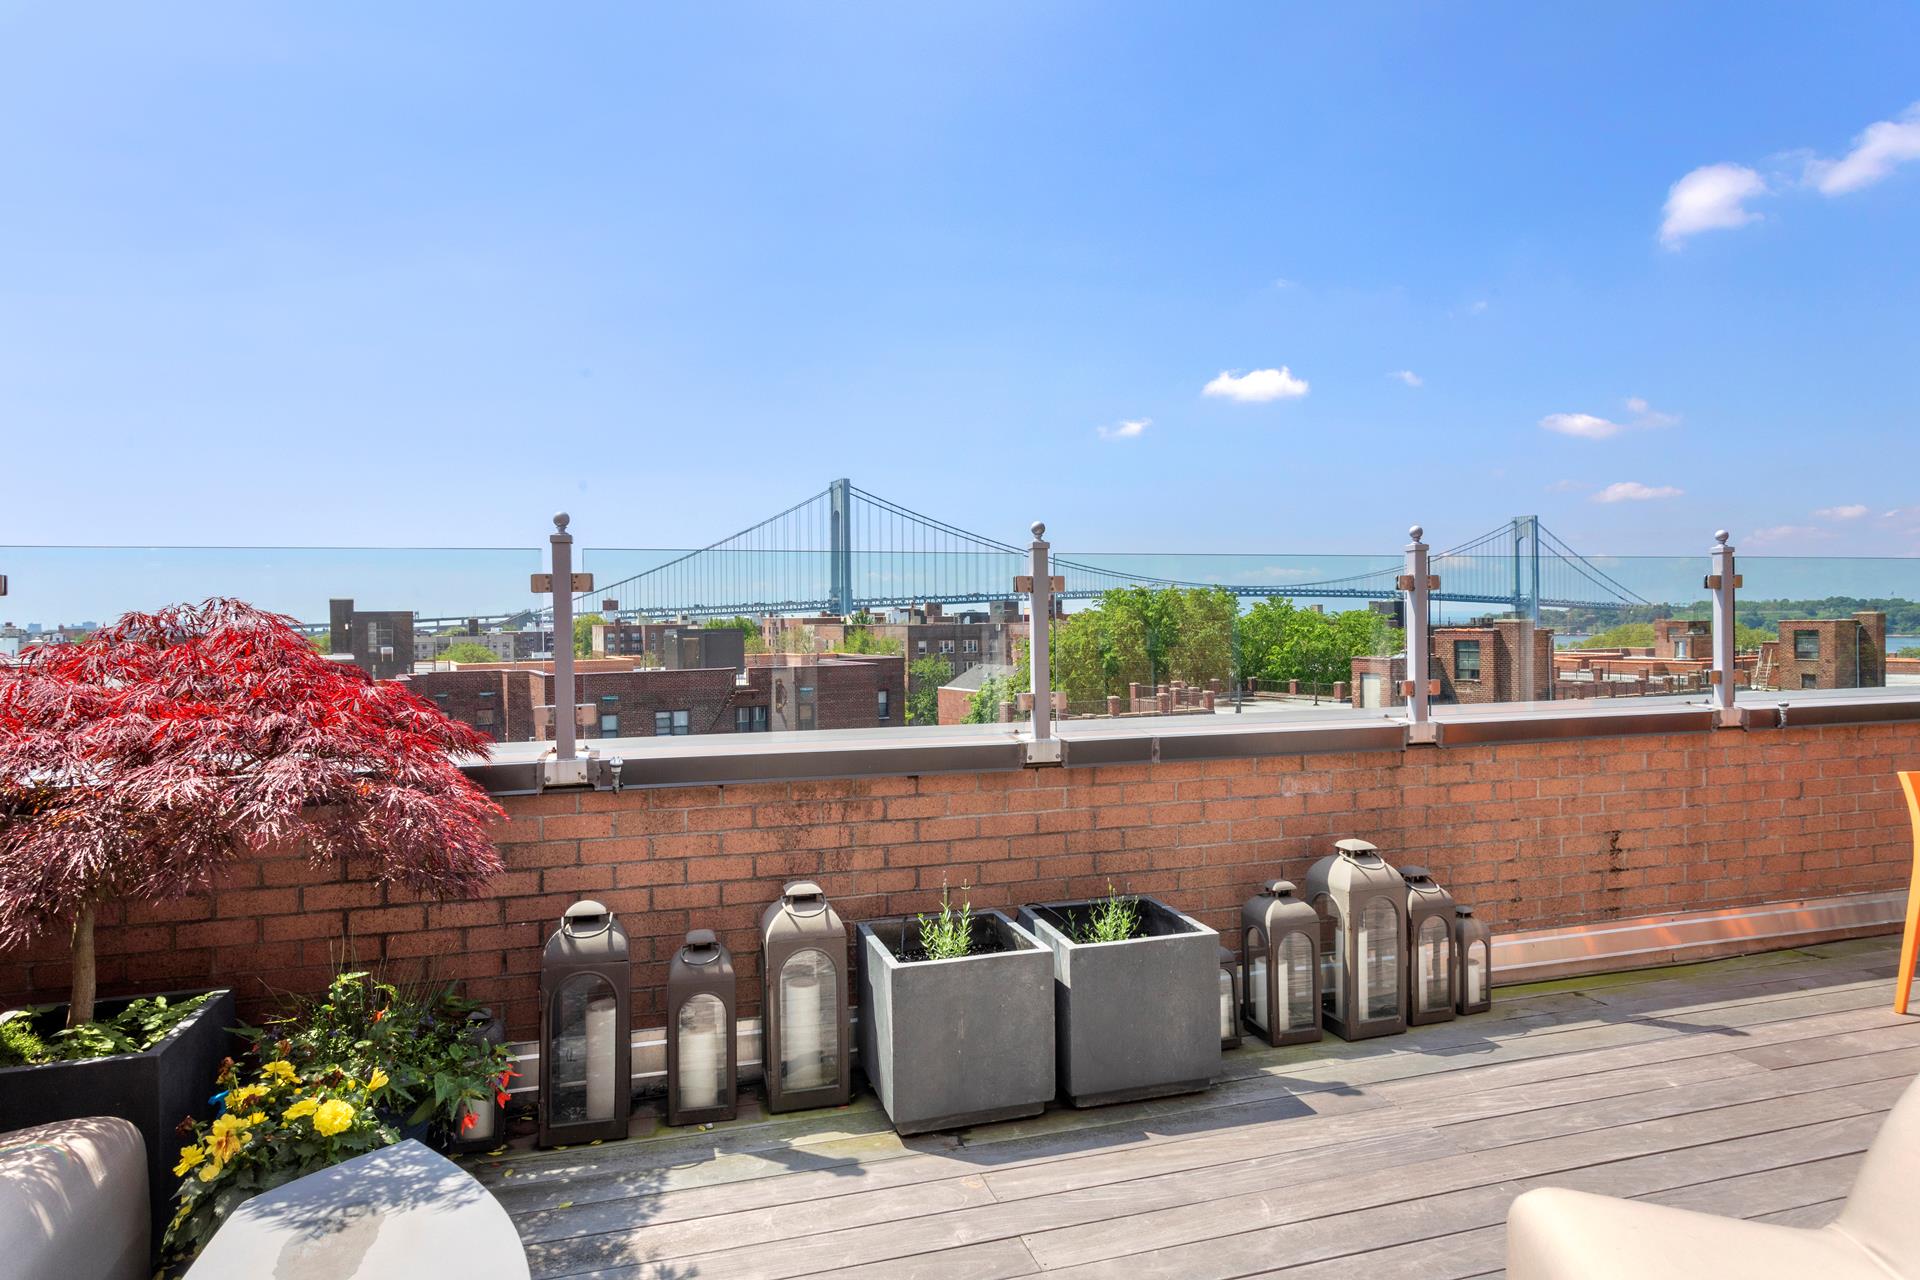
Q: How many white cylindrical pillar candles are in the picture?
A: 9